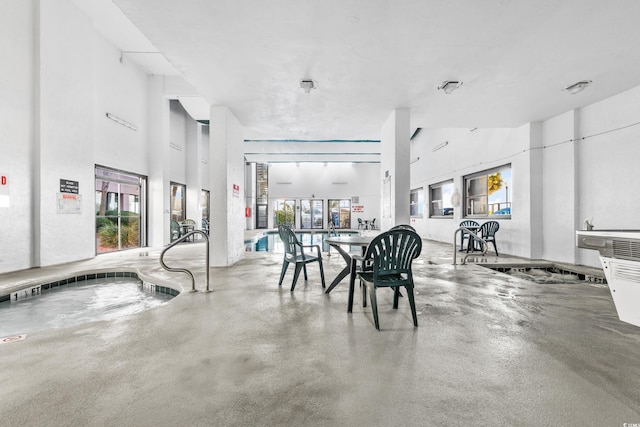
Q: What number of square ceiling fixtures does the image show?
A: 3